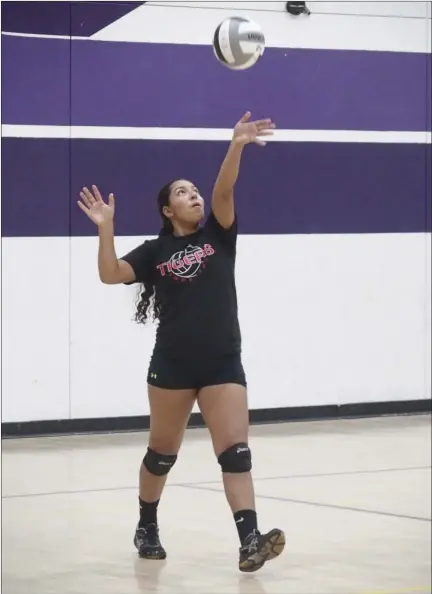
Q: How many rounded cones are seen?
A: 0